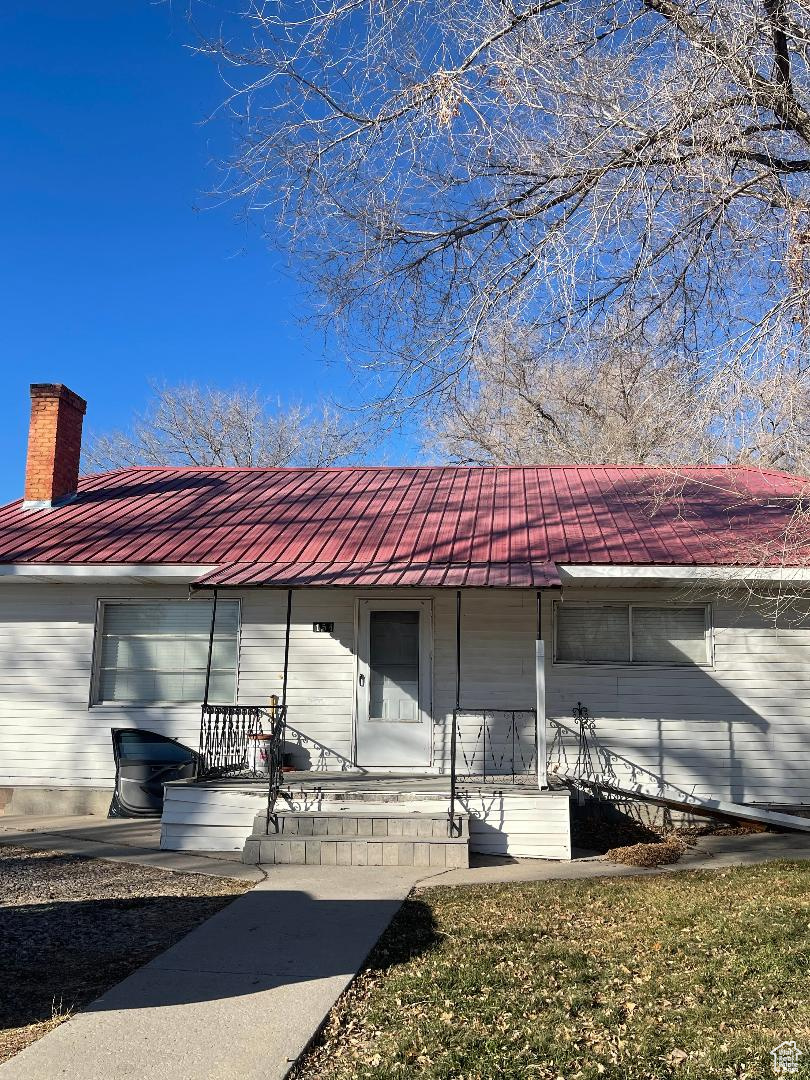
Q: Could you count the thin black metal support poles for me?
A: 4